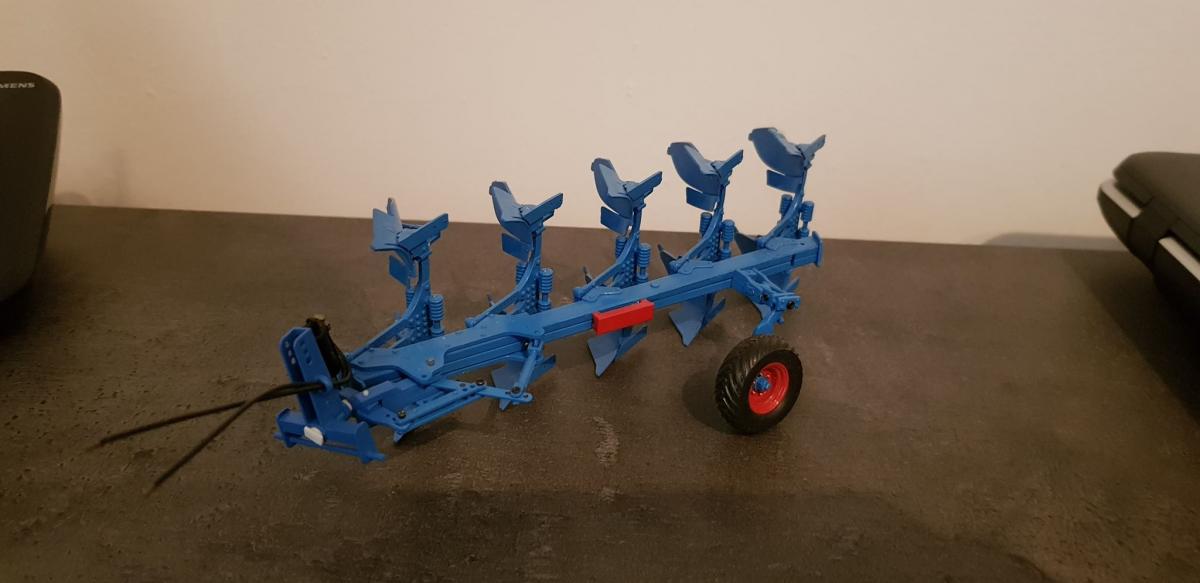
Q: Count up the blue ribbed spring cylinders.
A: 10